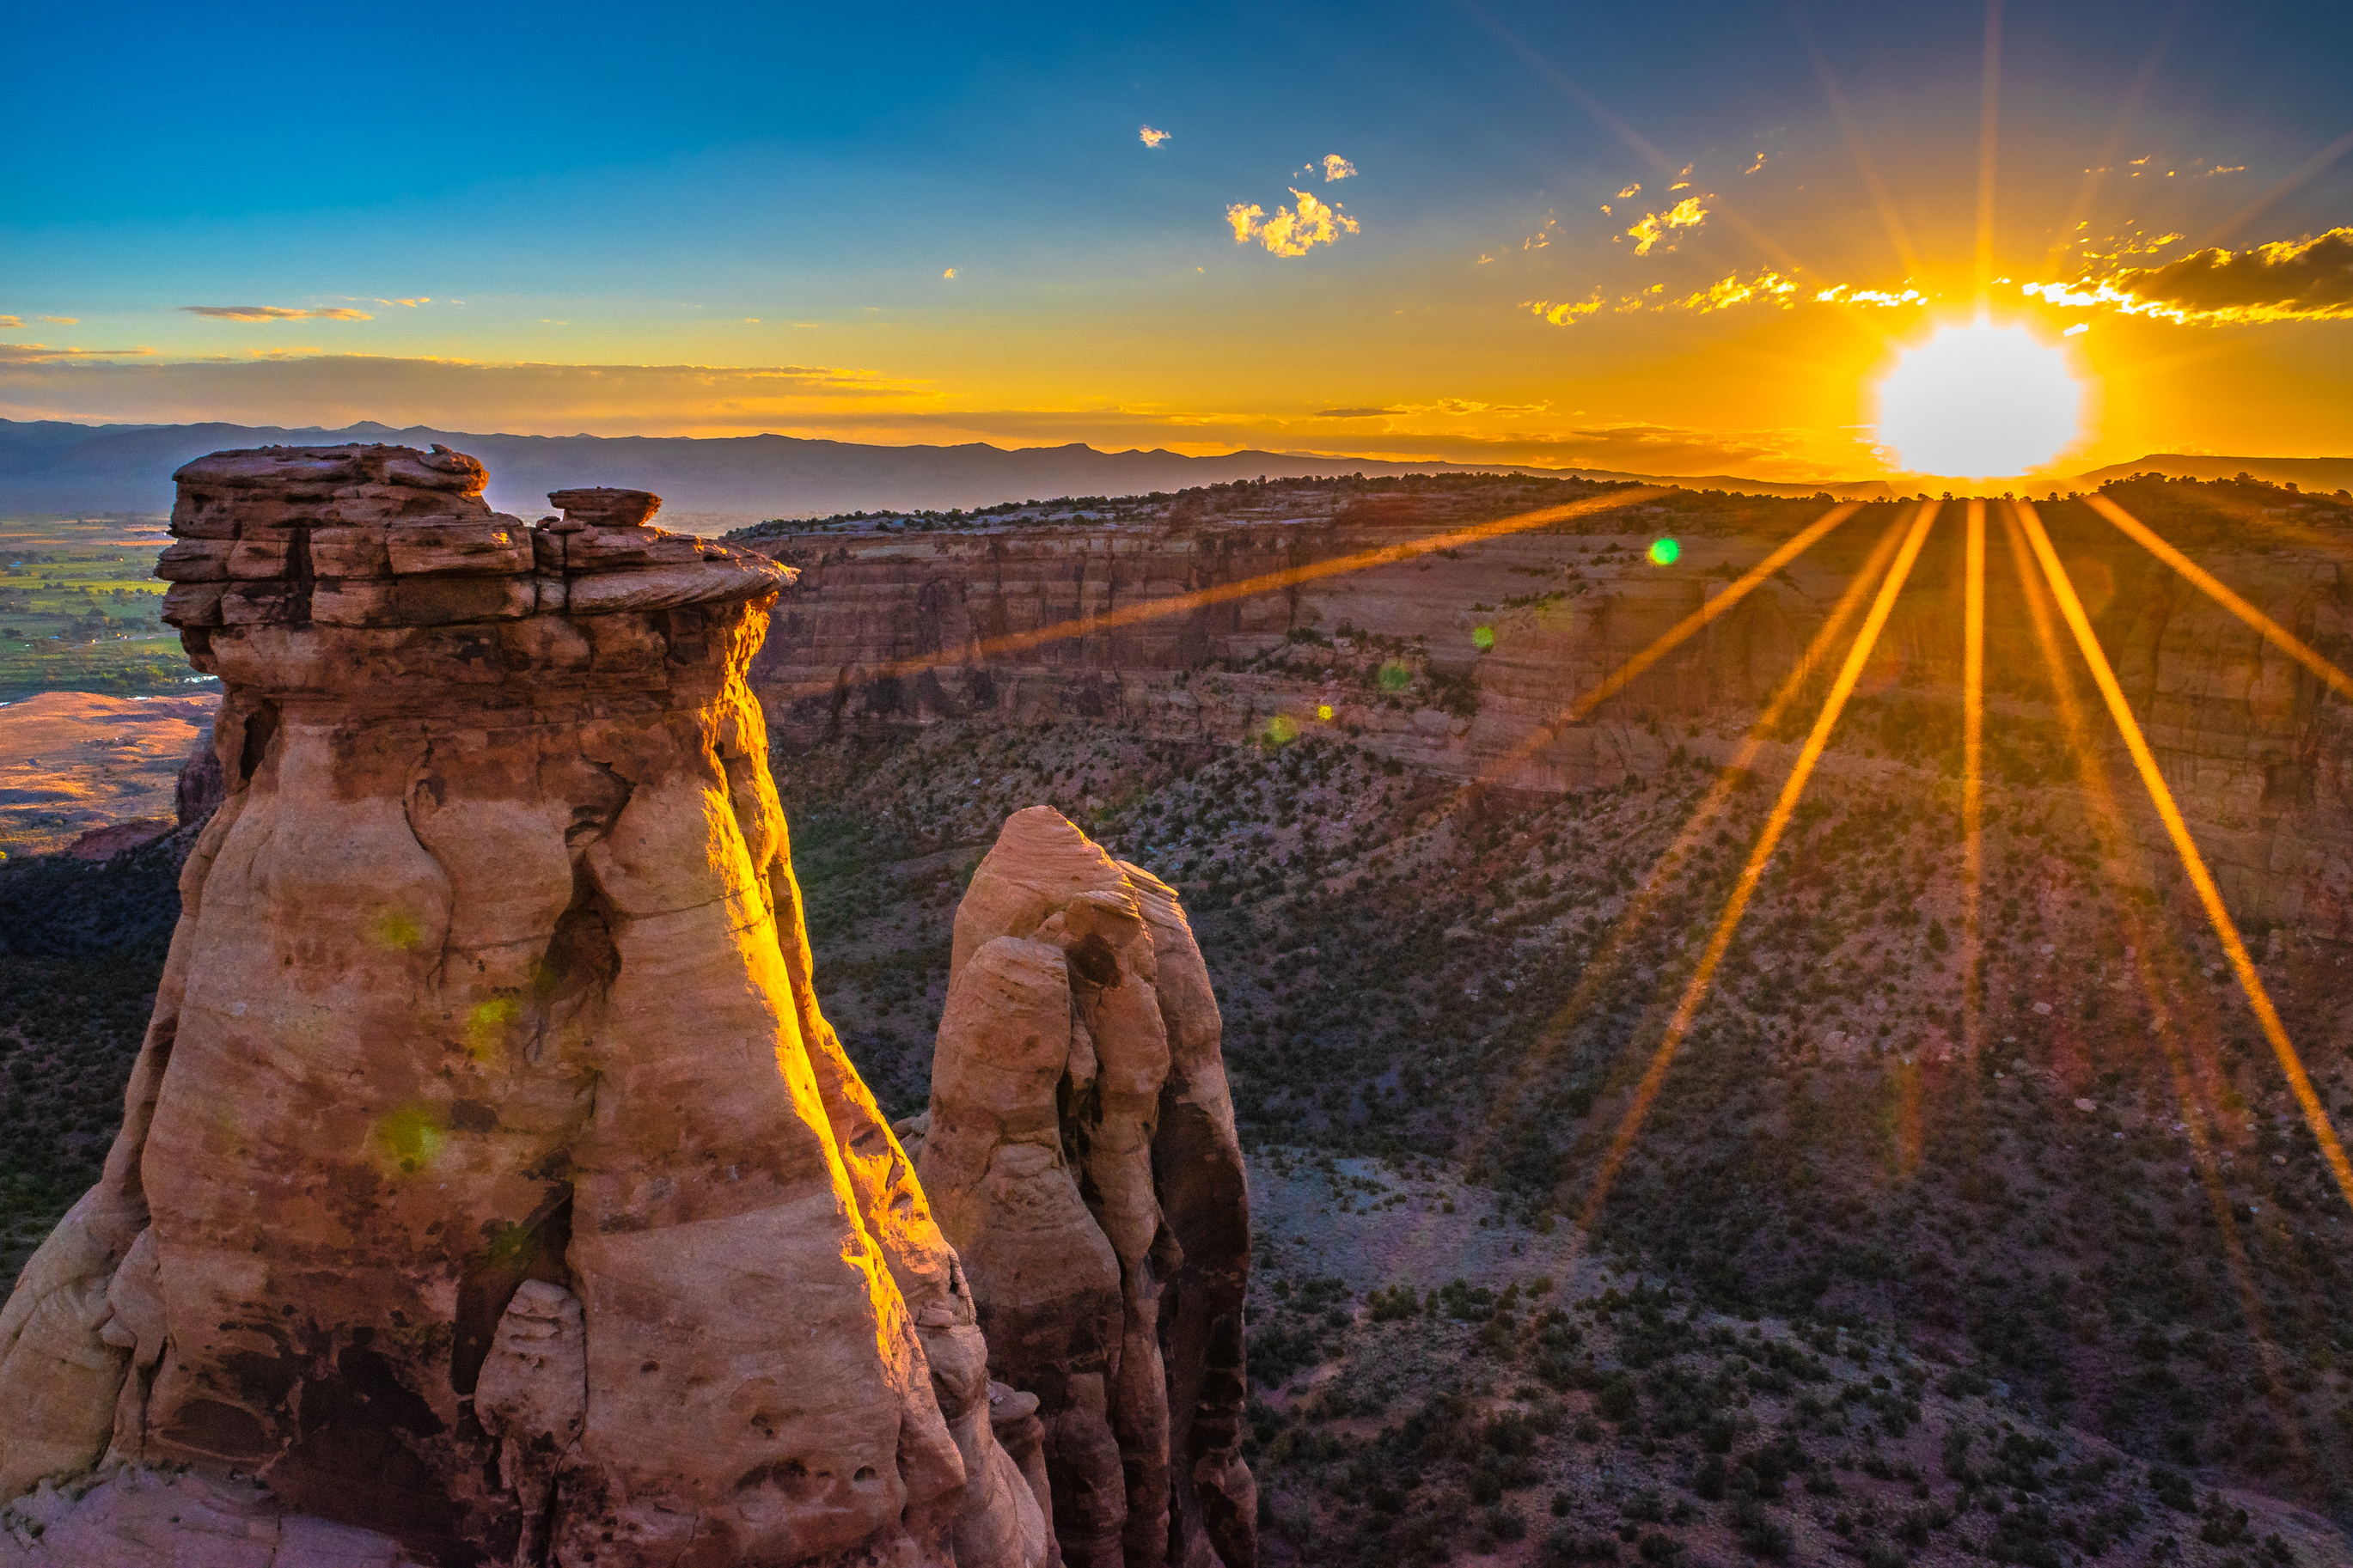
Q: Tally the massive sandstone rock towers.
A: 2